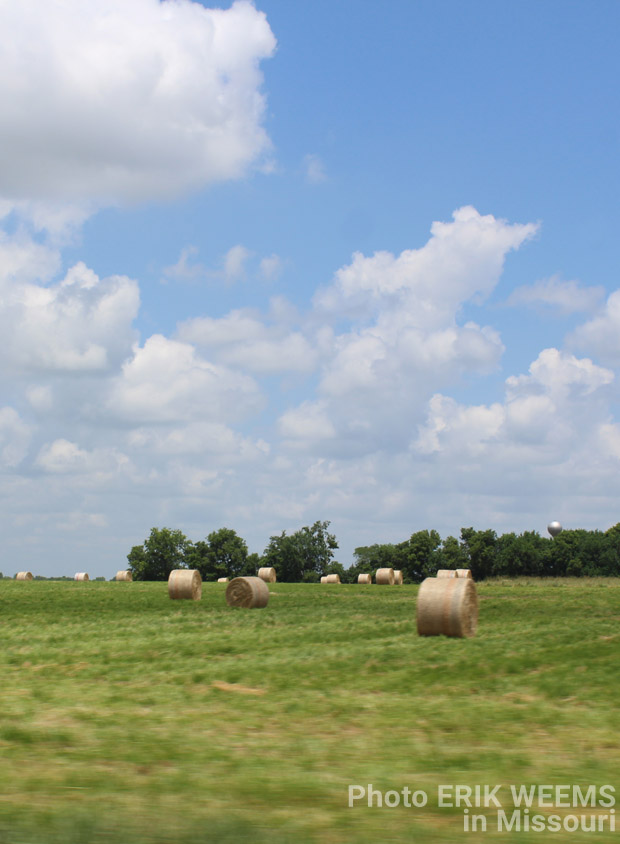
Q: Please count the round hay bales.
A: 15